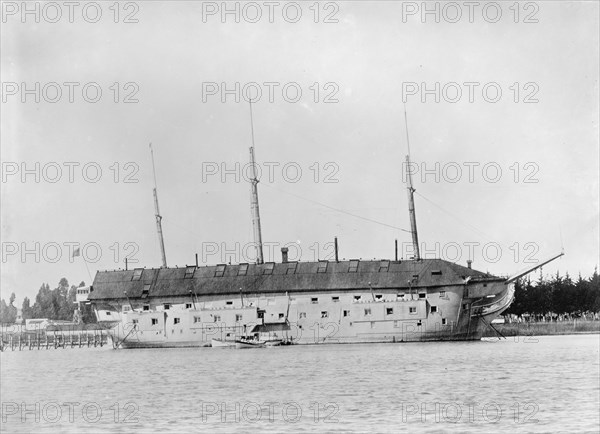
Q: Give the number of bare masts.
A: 3